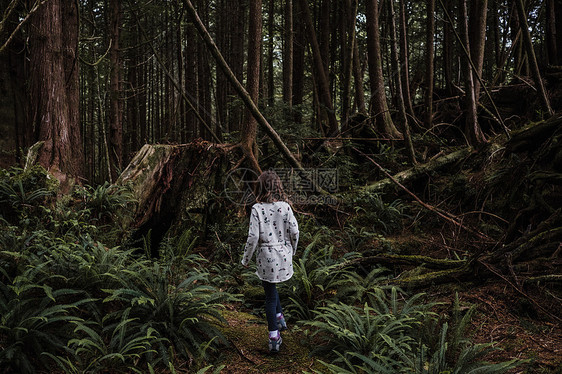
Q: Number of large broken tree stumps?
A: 1